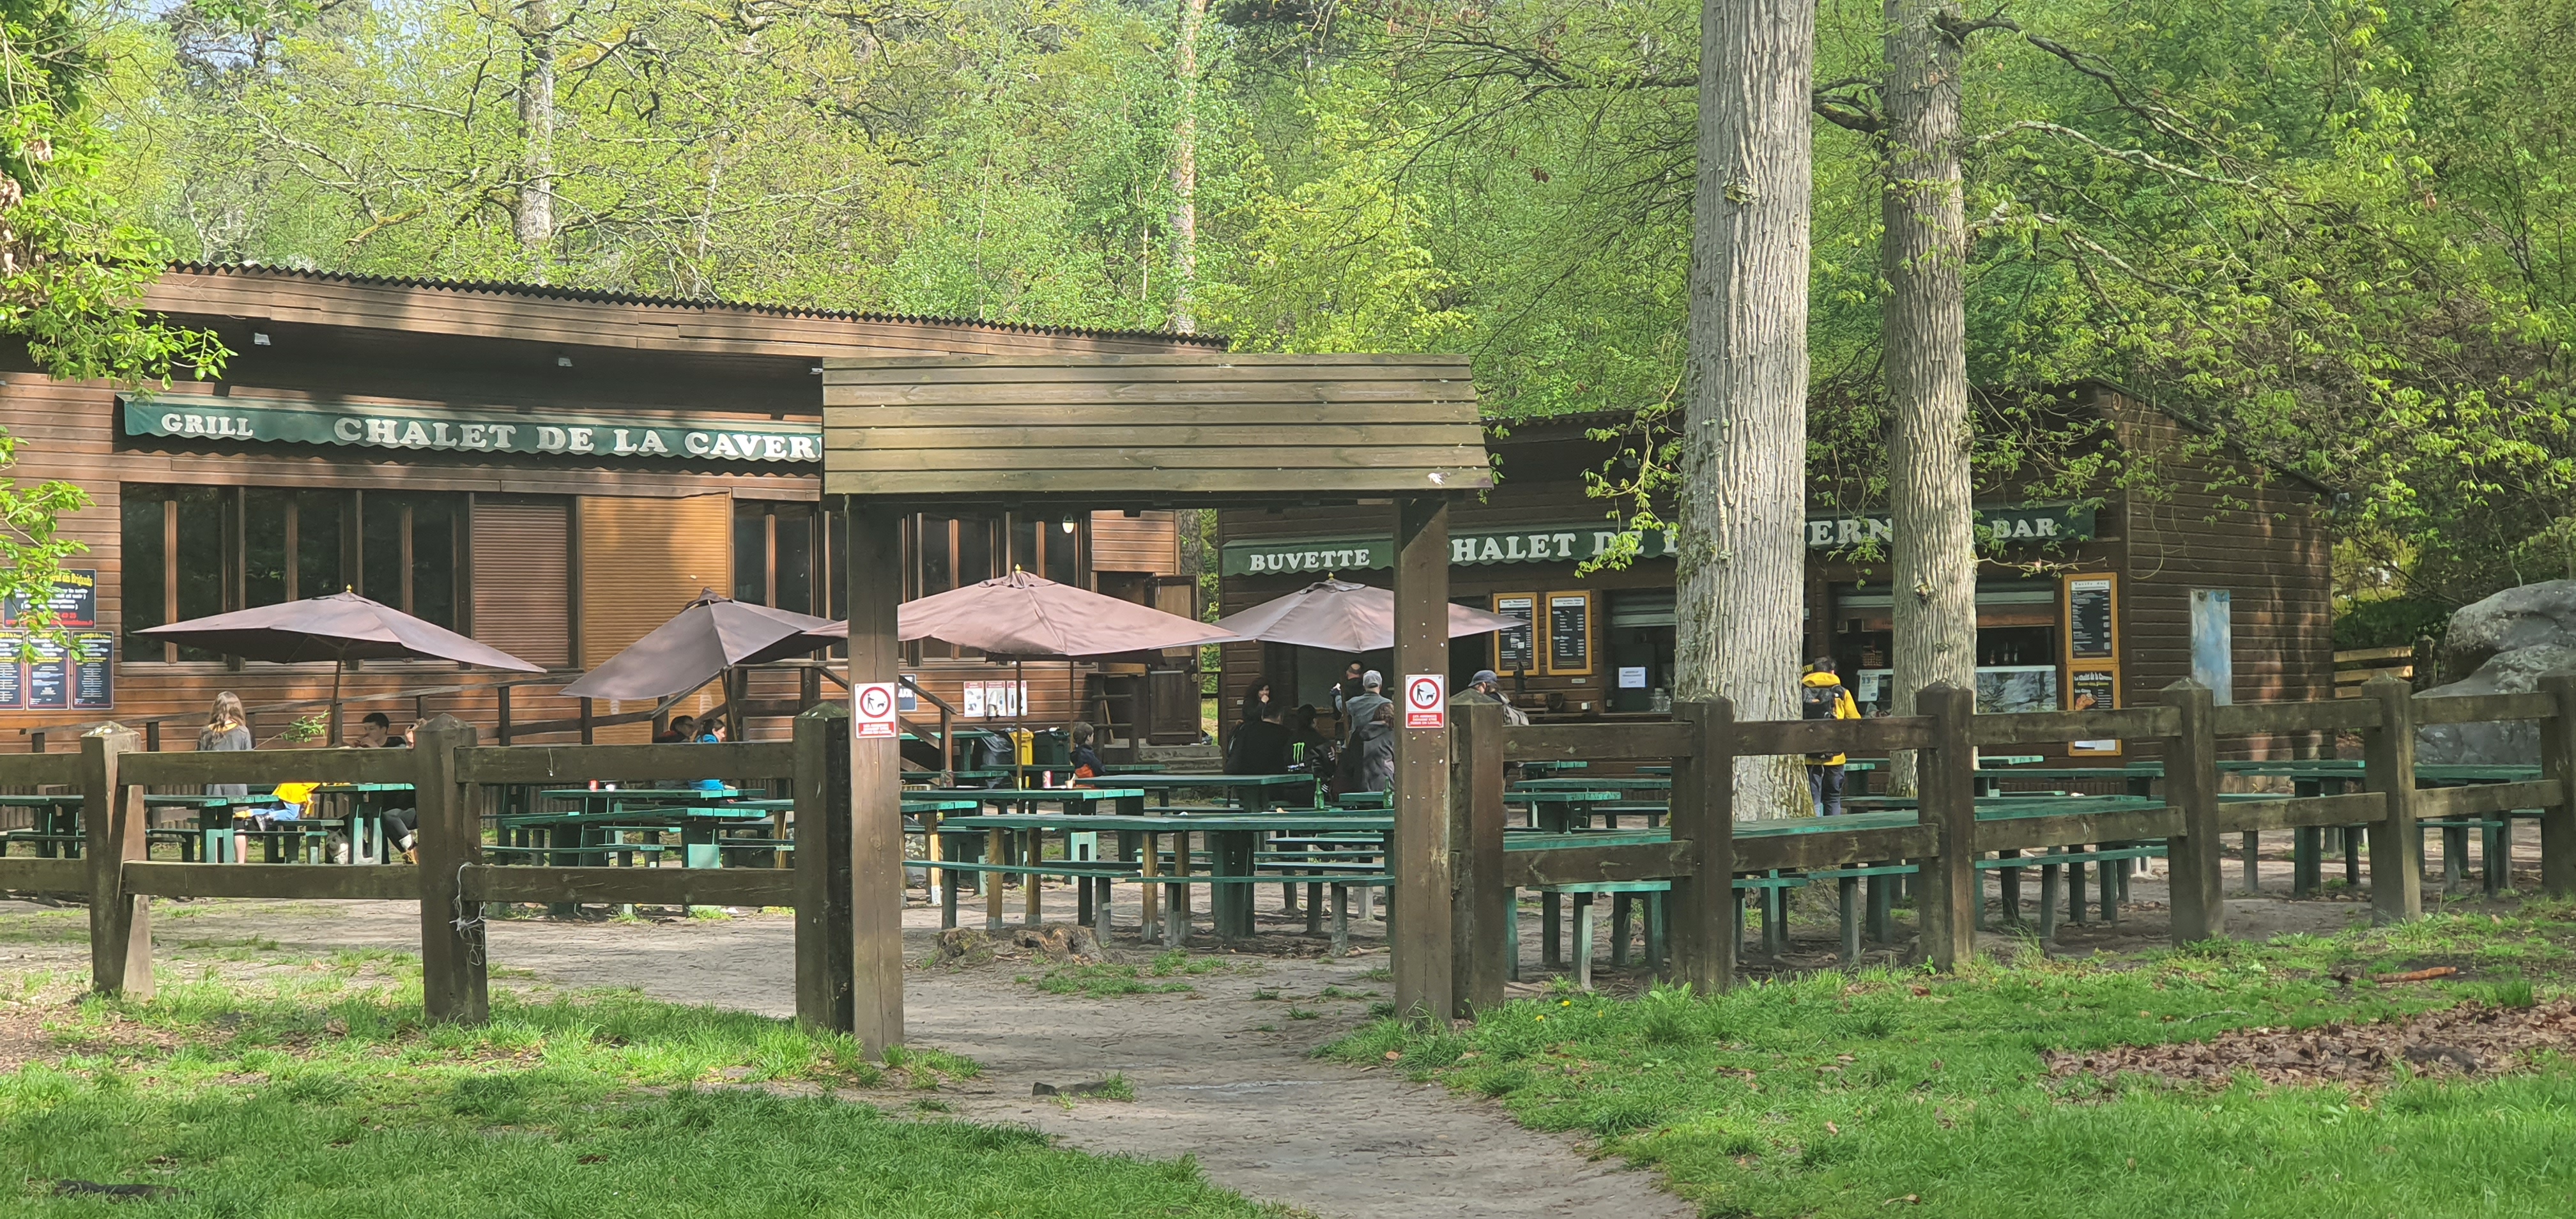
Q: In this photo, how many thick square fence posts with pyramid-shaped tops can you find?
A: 9